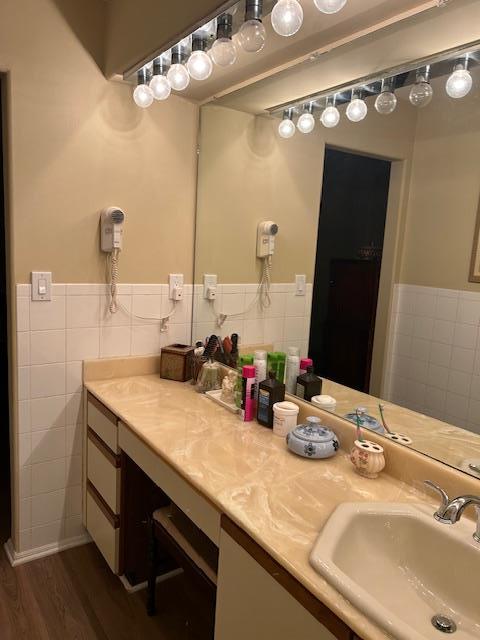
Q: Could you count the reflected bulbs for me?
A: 7